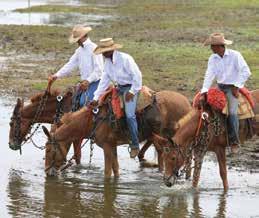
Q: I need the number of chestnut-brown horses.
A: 3